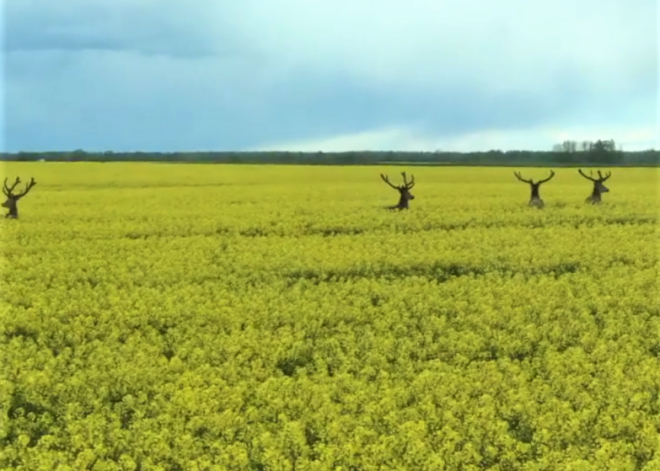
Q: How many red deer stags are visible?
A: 4